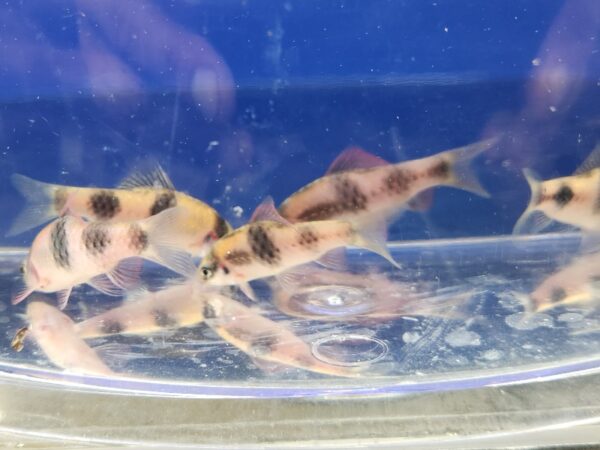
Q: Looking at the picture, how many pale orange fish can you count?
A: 5